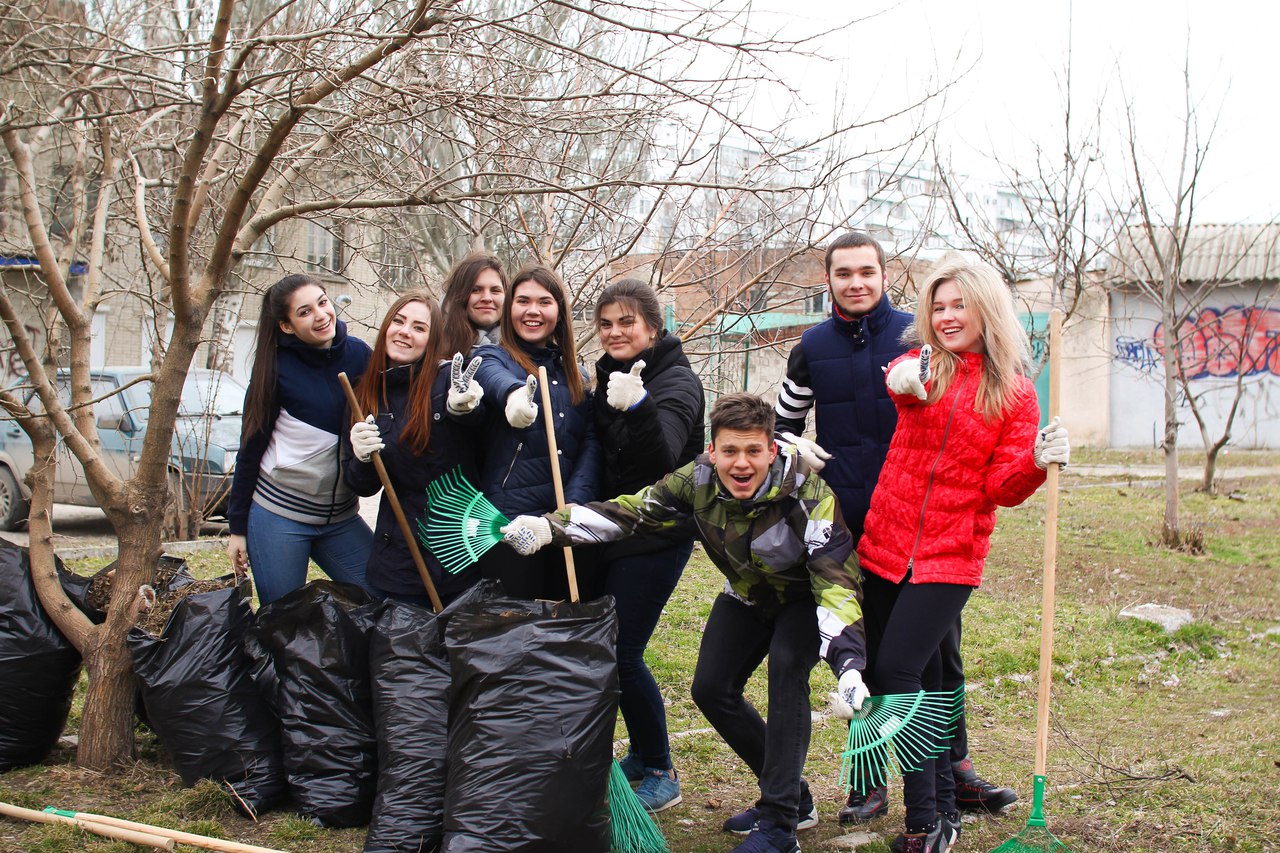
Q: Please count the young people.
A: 8